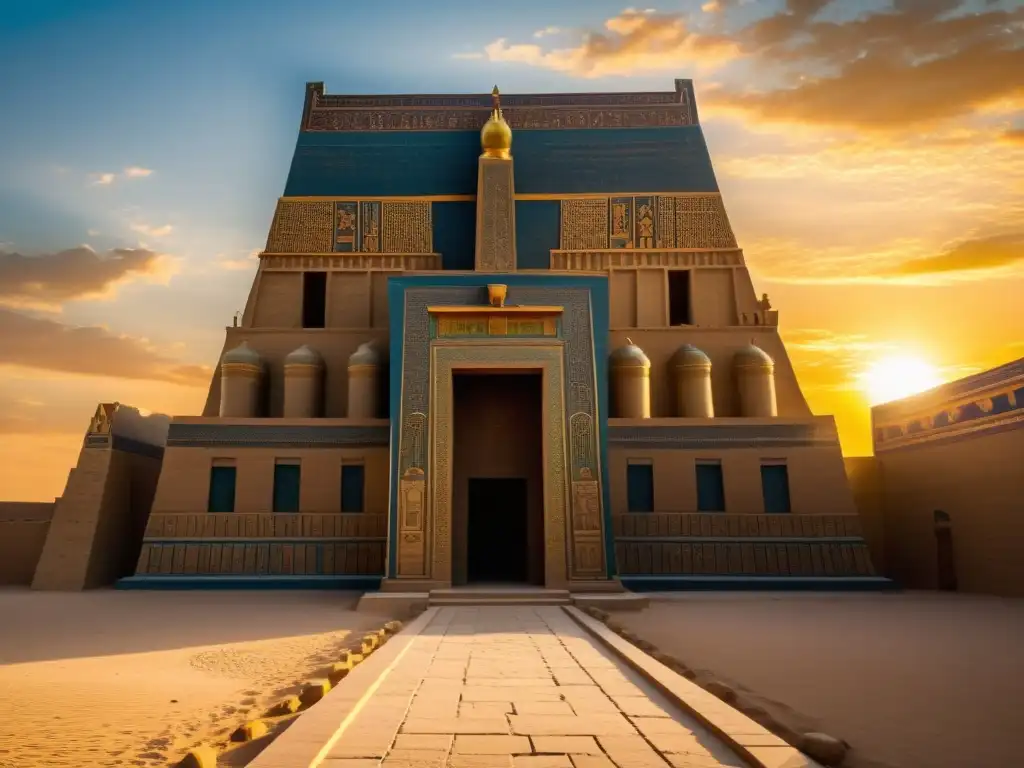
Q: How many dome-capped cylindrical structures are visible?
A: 6